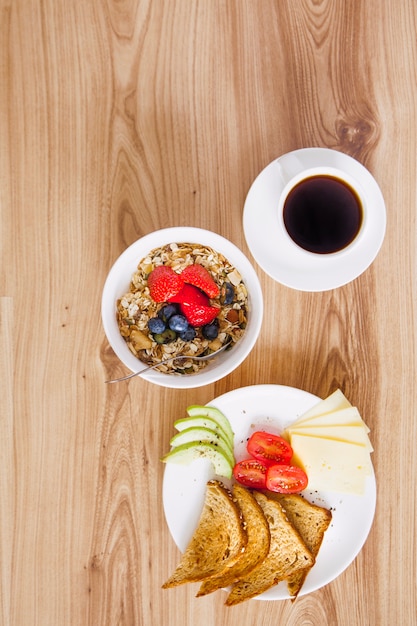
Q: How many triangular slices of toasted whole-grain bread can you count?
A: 4